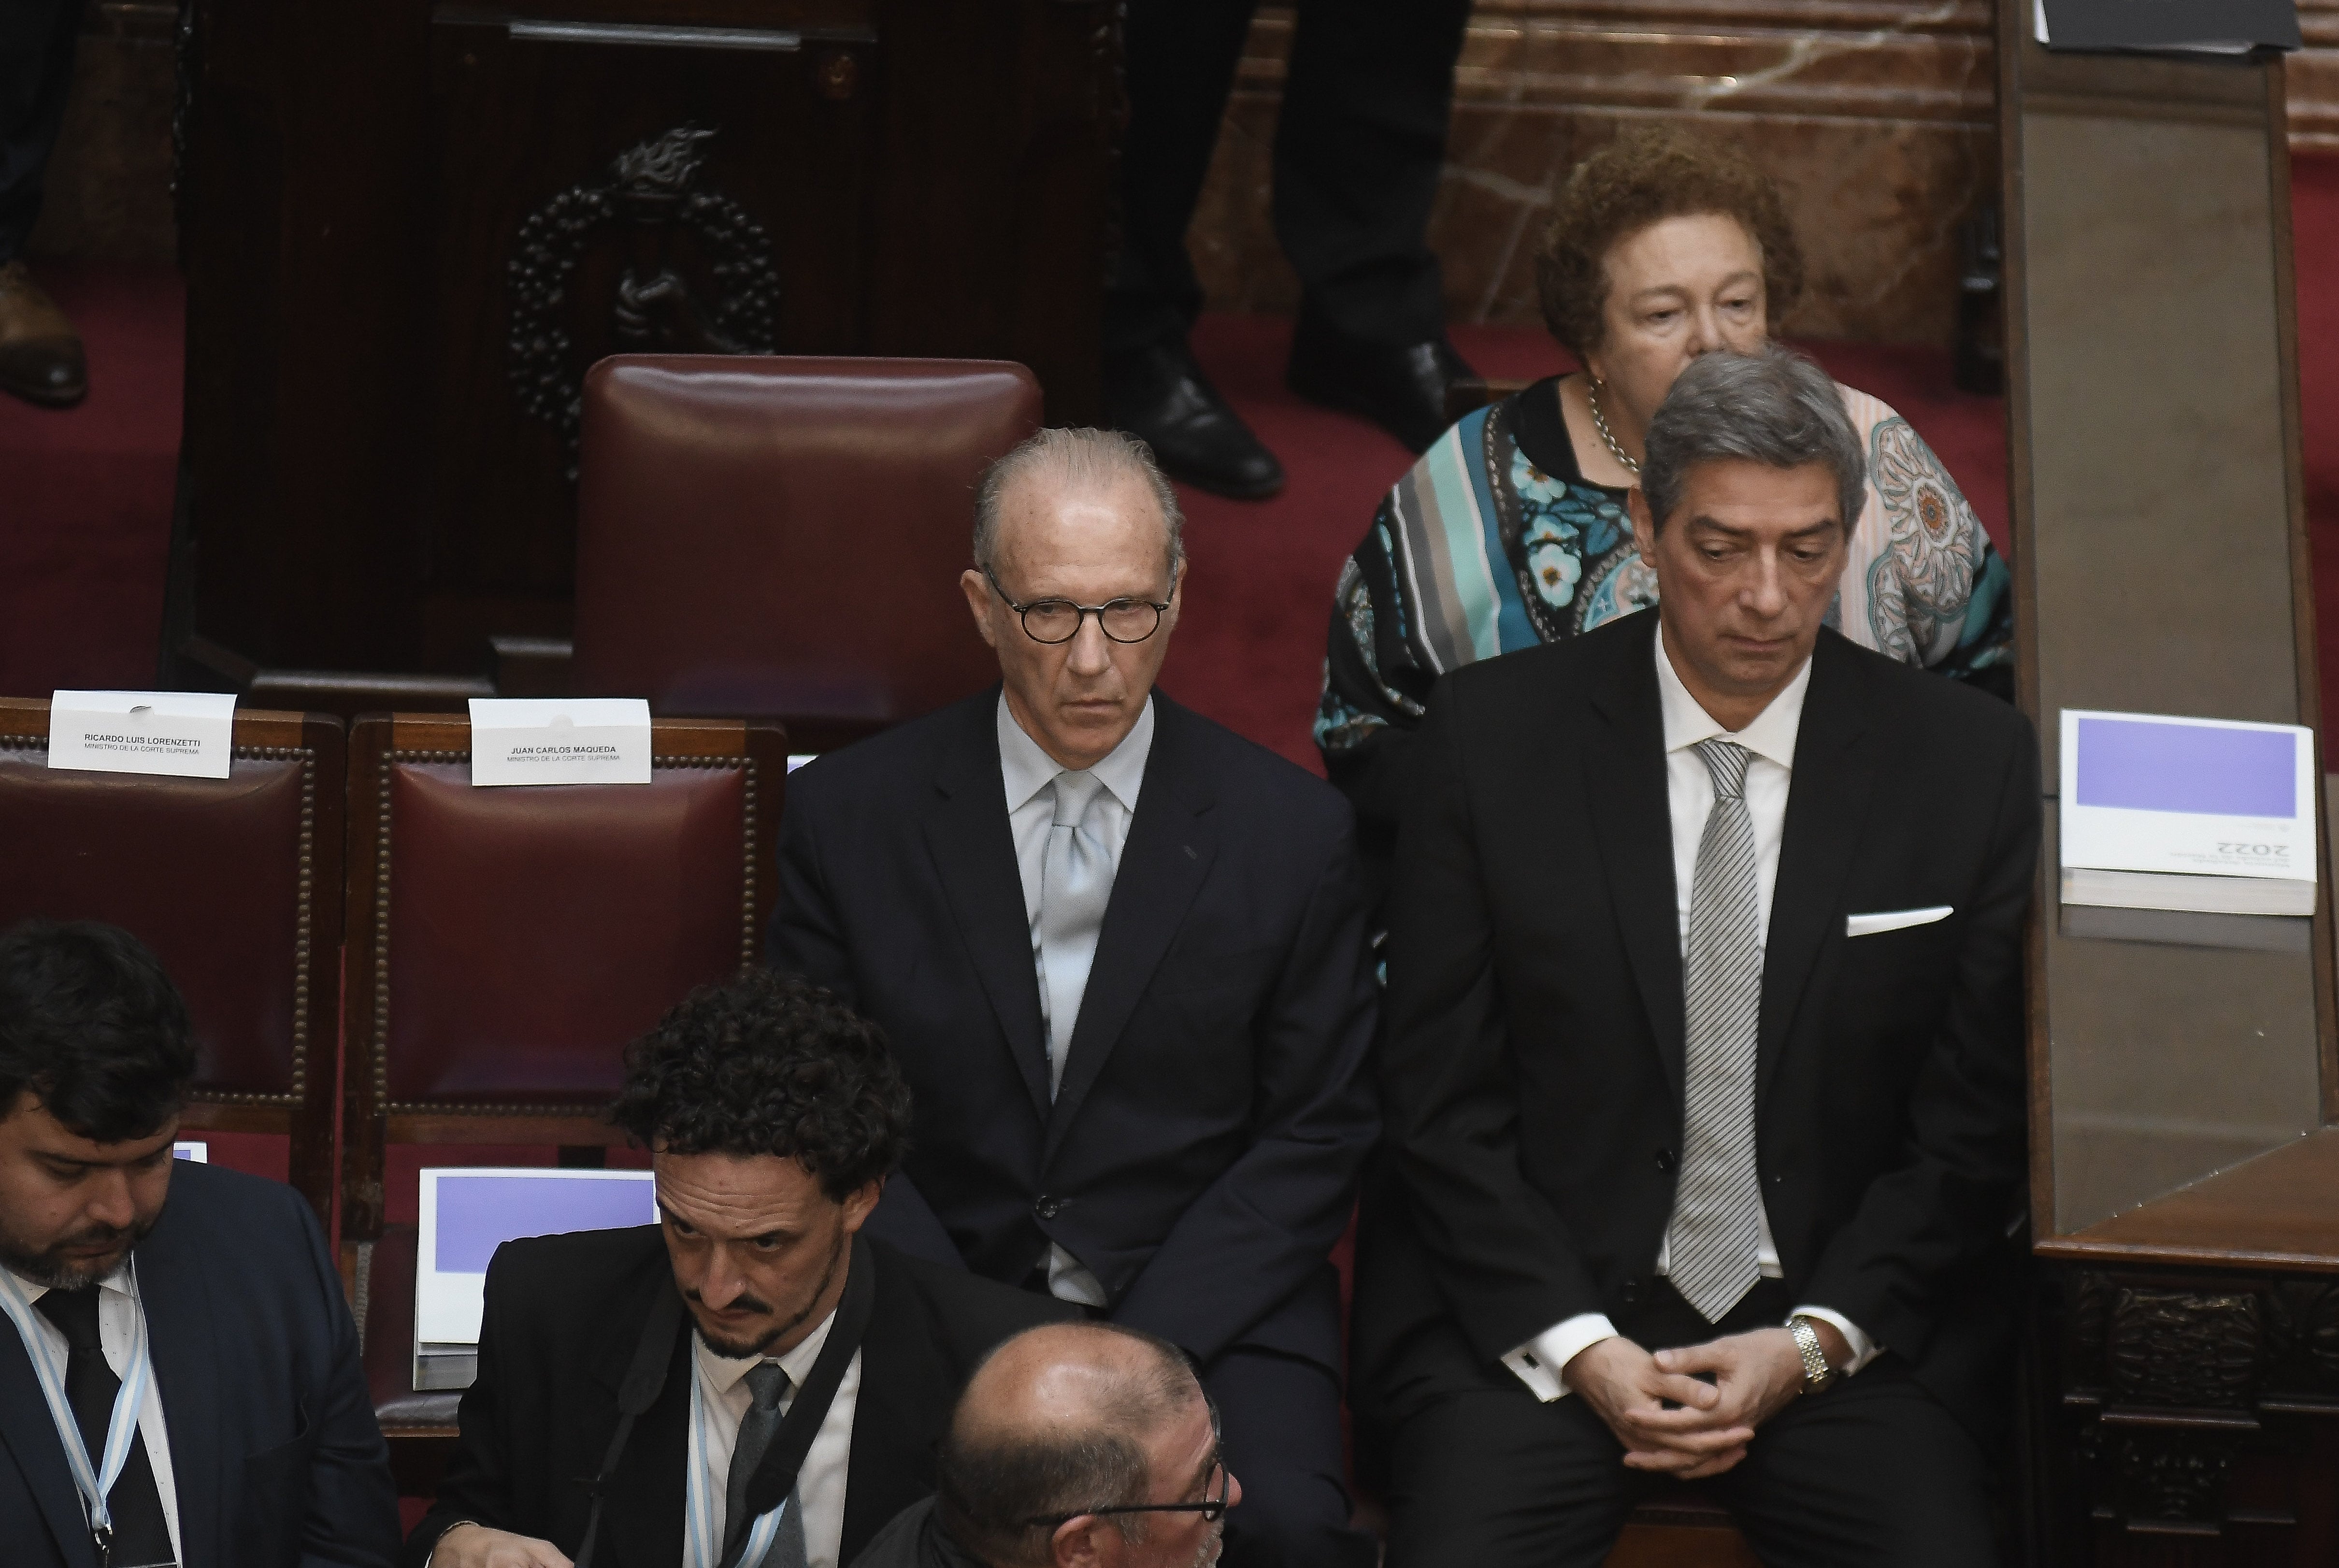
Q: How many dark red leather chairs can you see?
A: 3